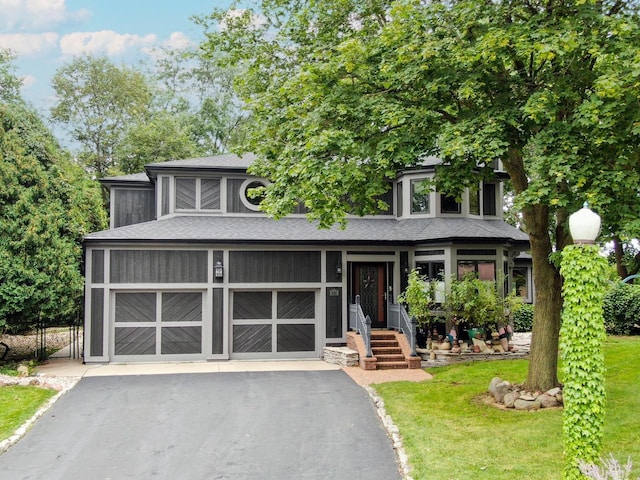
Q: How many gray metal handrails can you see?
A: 2